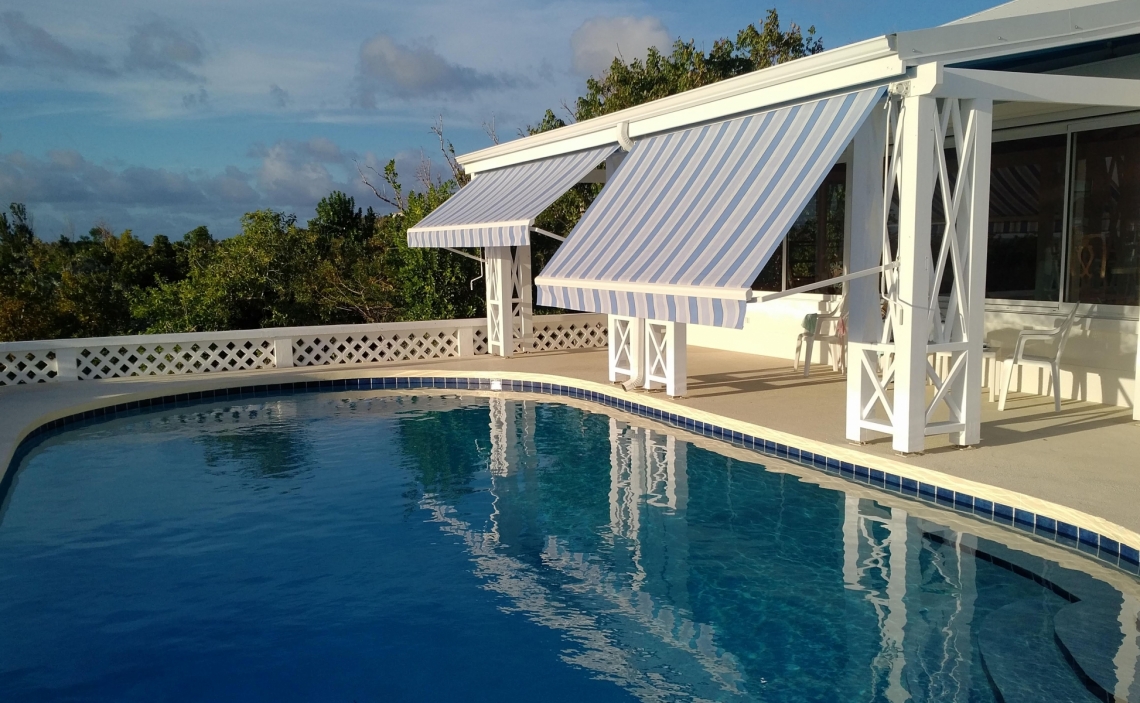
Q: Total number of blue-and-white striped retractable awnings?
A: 2